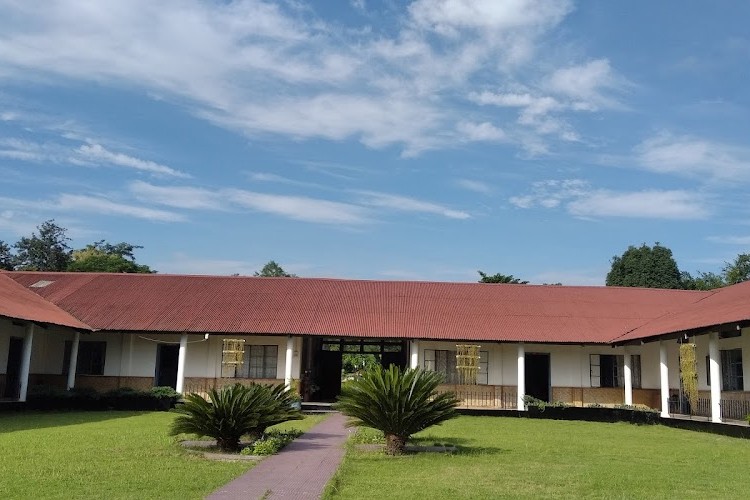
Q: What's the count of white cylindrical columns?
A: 9